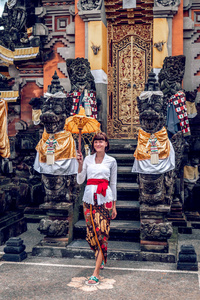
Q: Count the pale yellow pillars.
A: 2